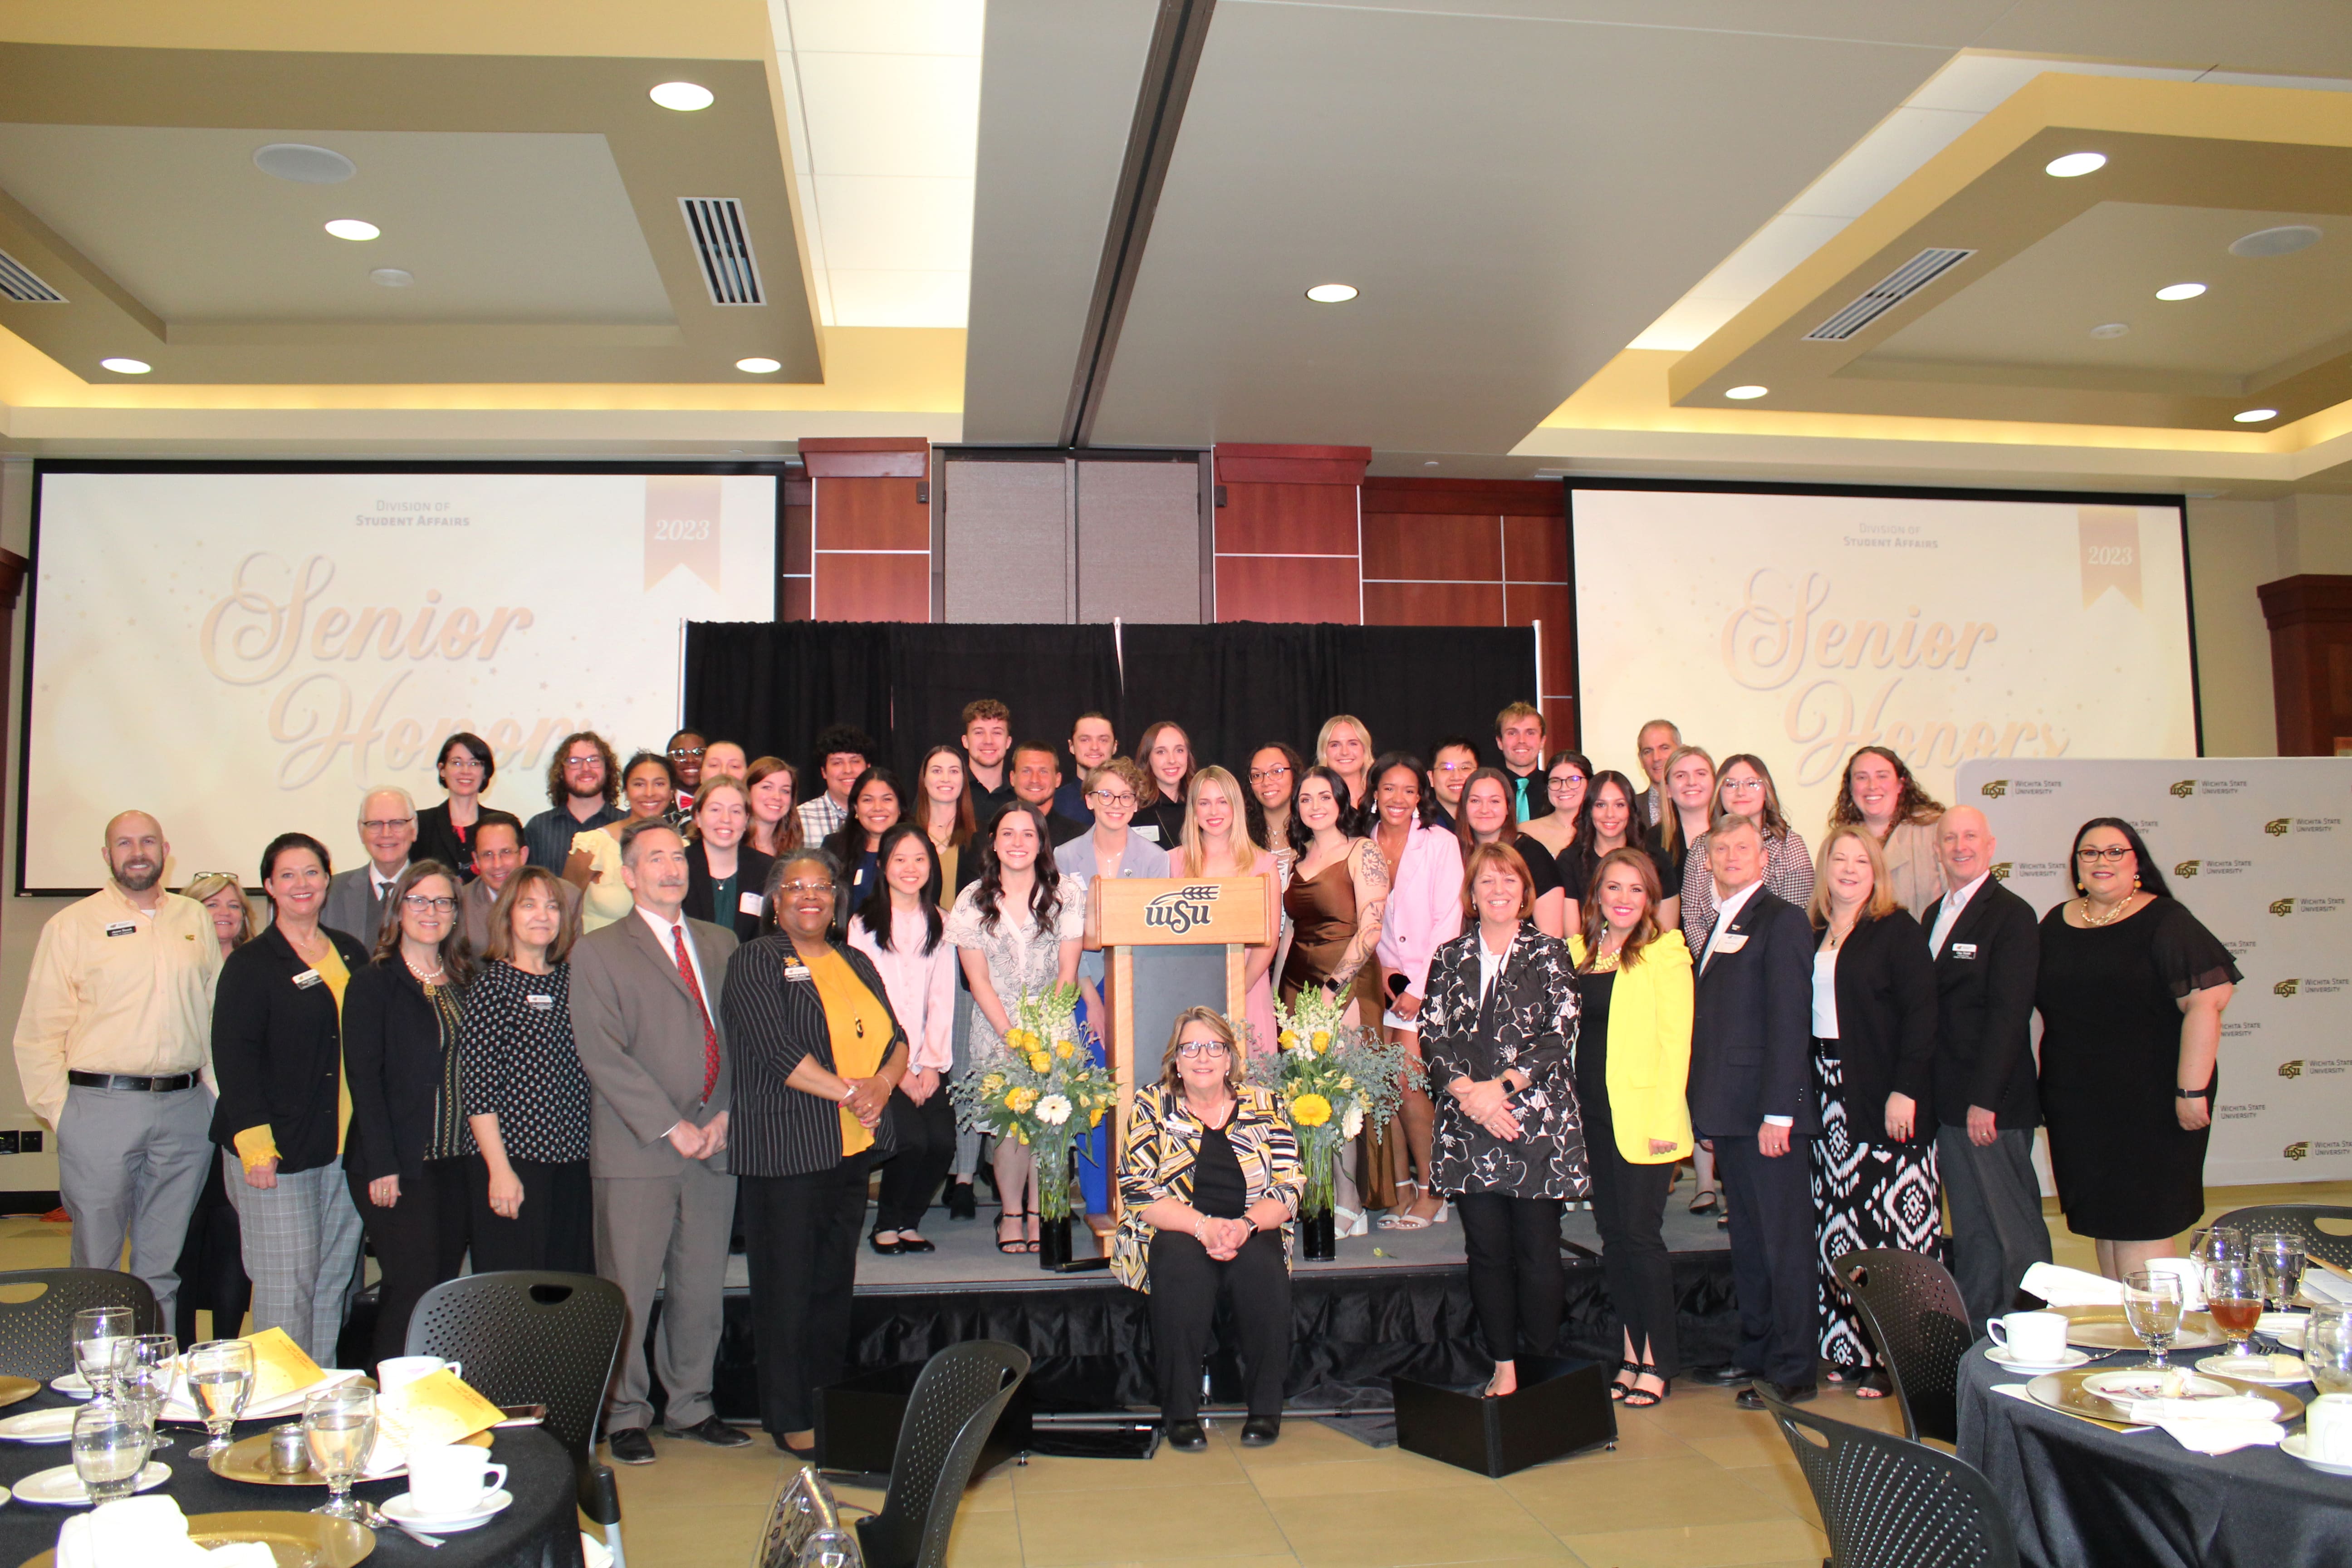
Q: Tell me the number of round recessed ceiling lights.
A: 9